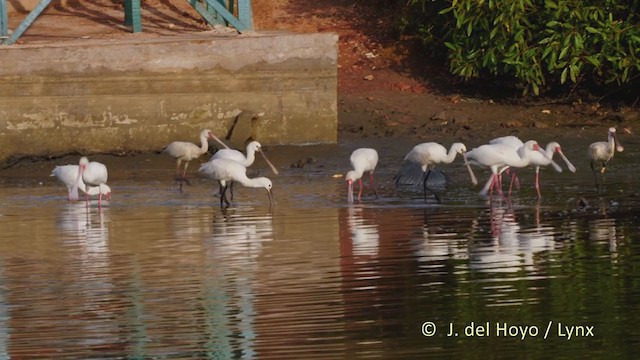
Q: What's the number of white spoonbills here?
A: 11